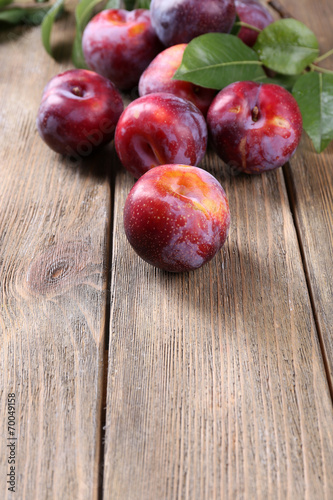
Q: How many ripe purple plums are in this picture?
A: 8